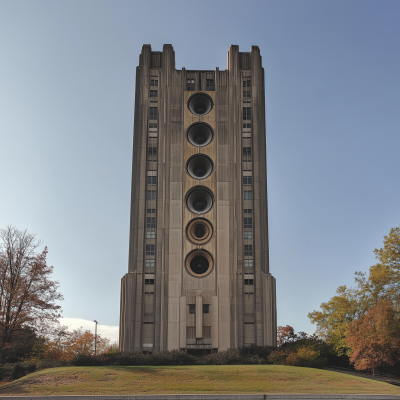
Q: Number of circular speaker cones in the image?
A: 6